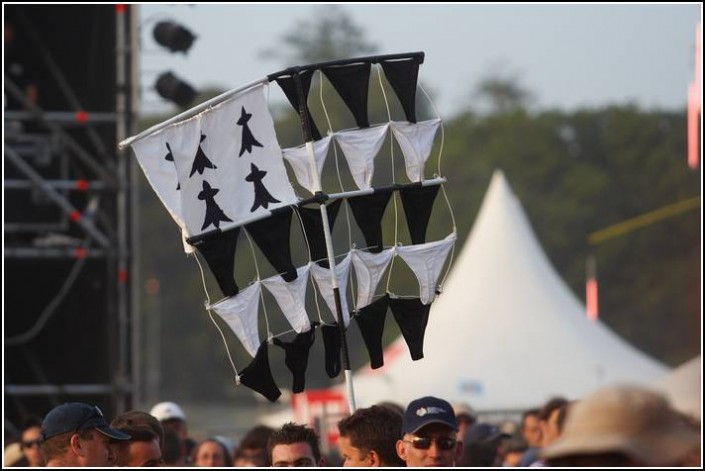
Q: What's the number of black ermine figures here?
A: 5